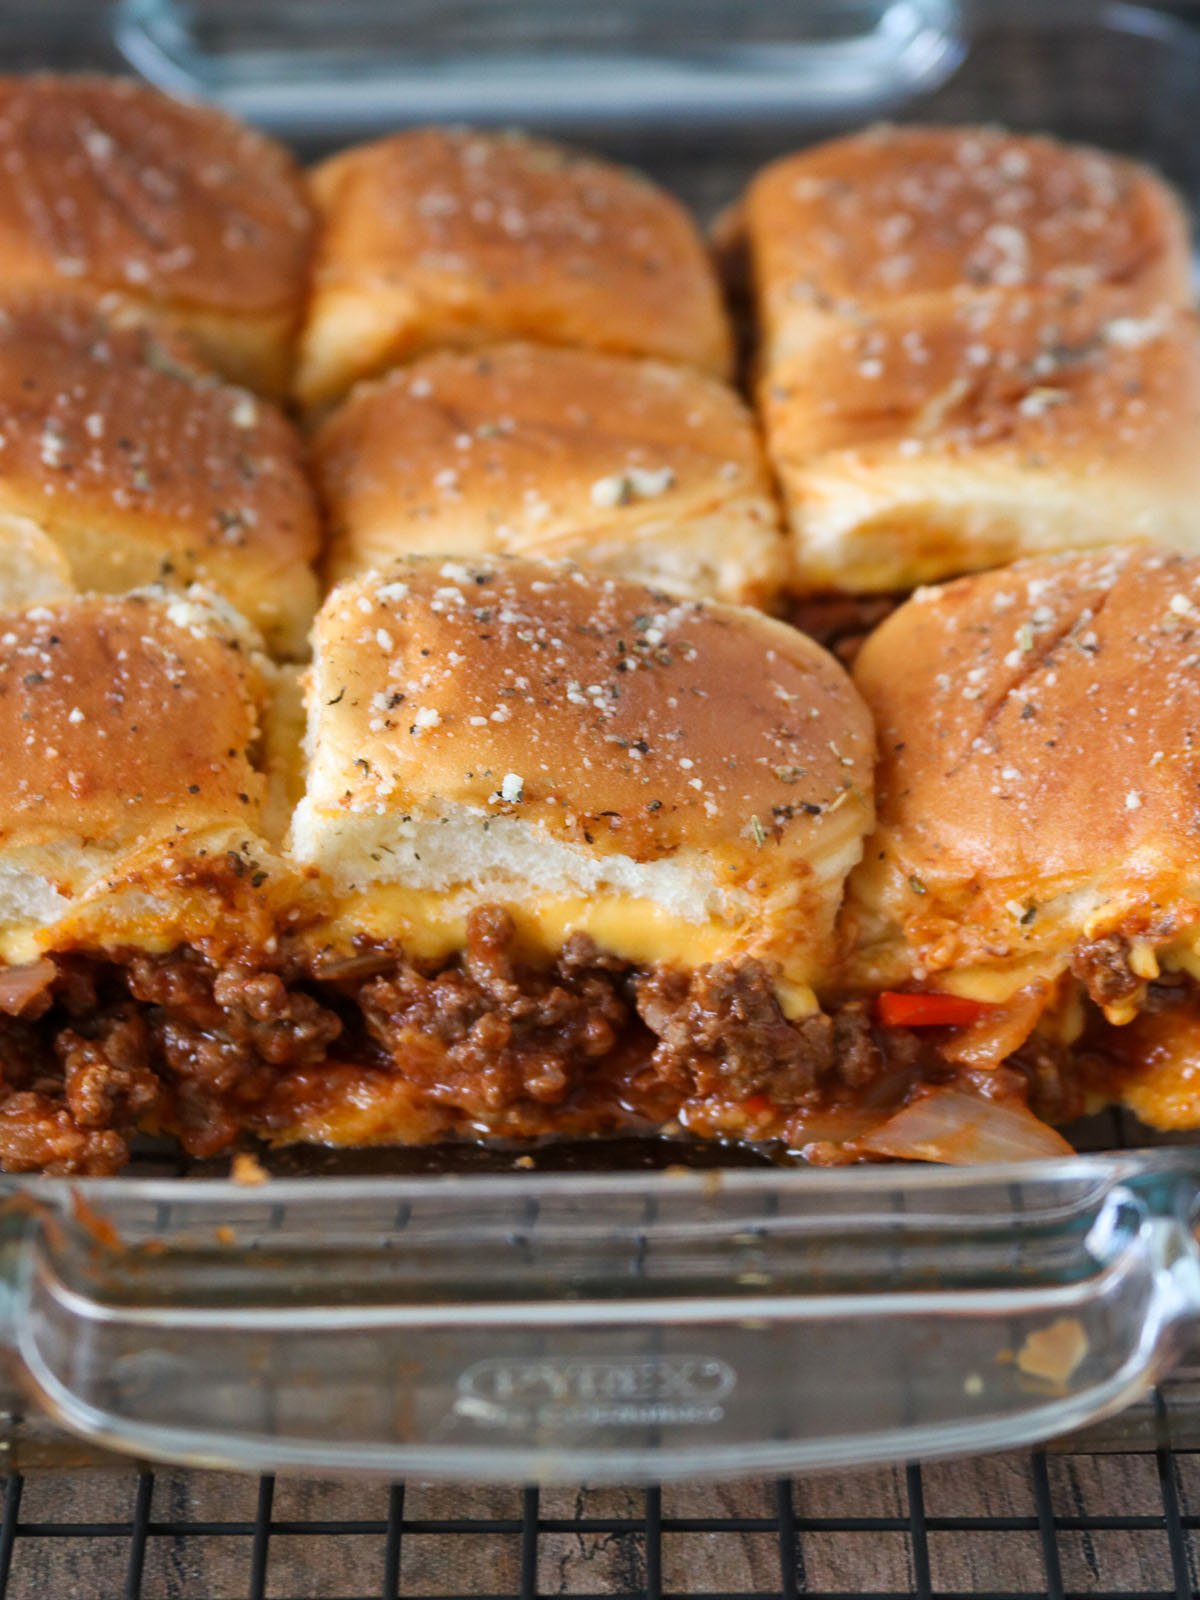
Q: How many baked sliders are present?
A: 9